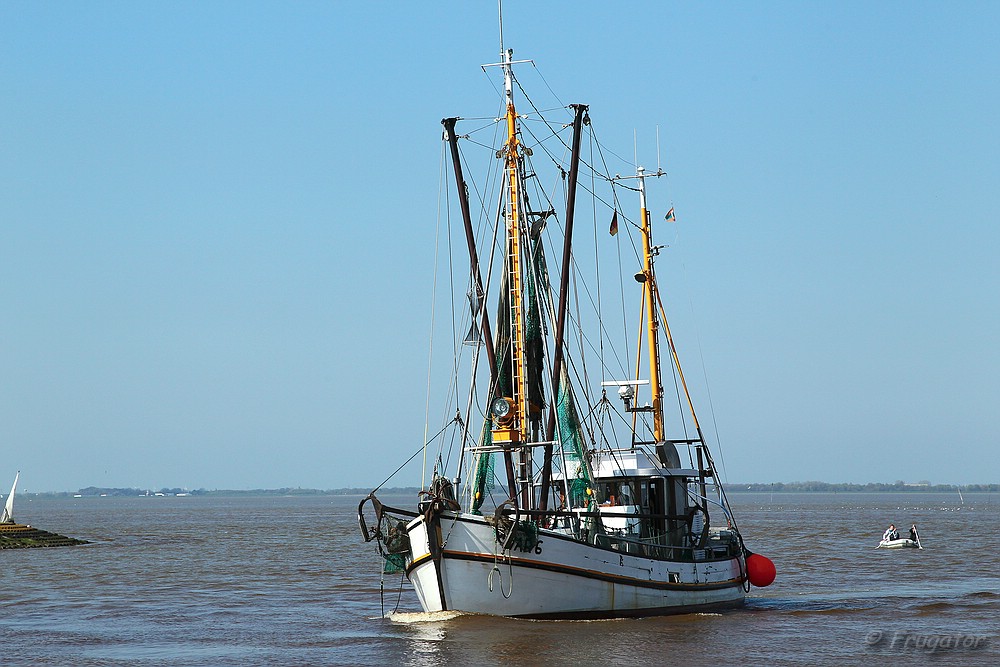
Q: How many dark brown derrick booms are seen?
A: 2